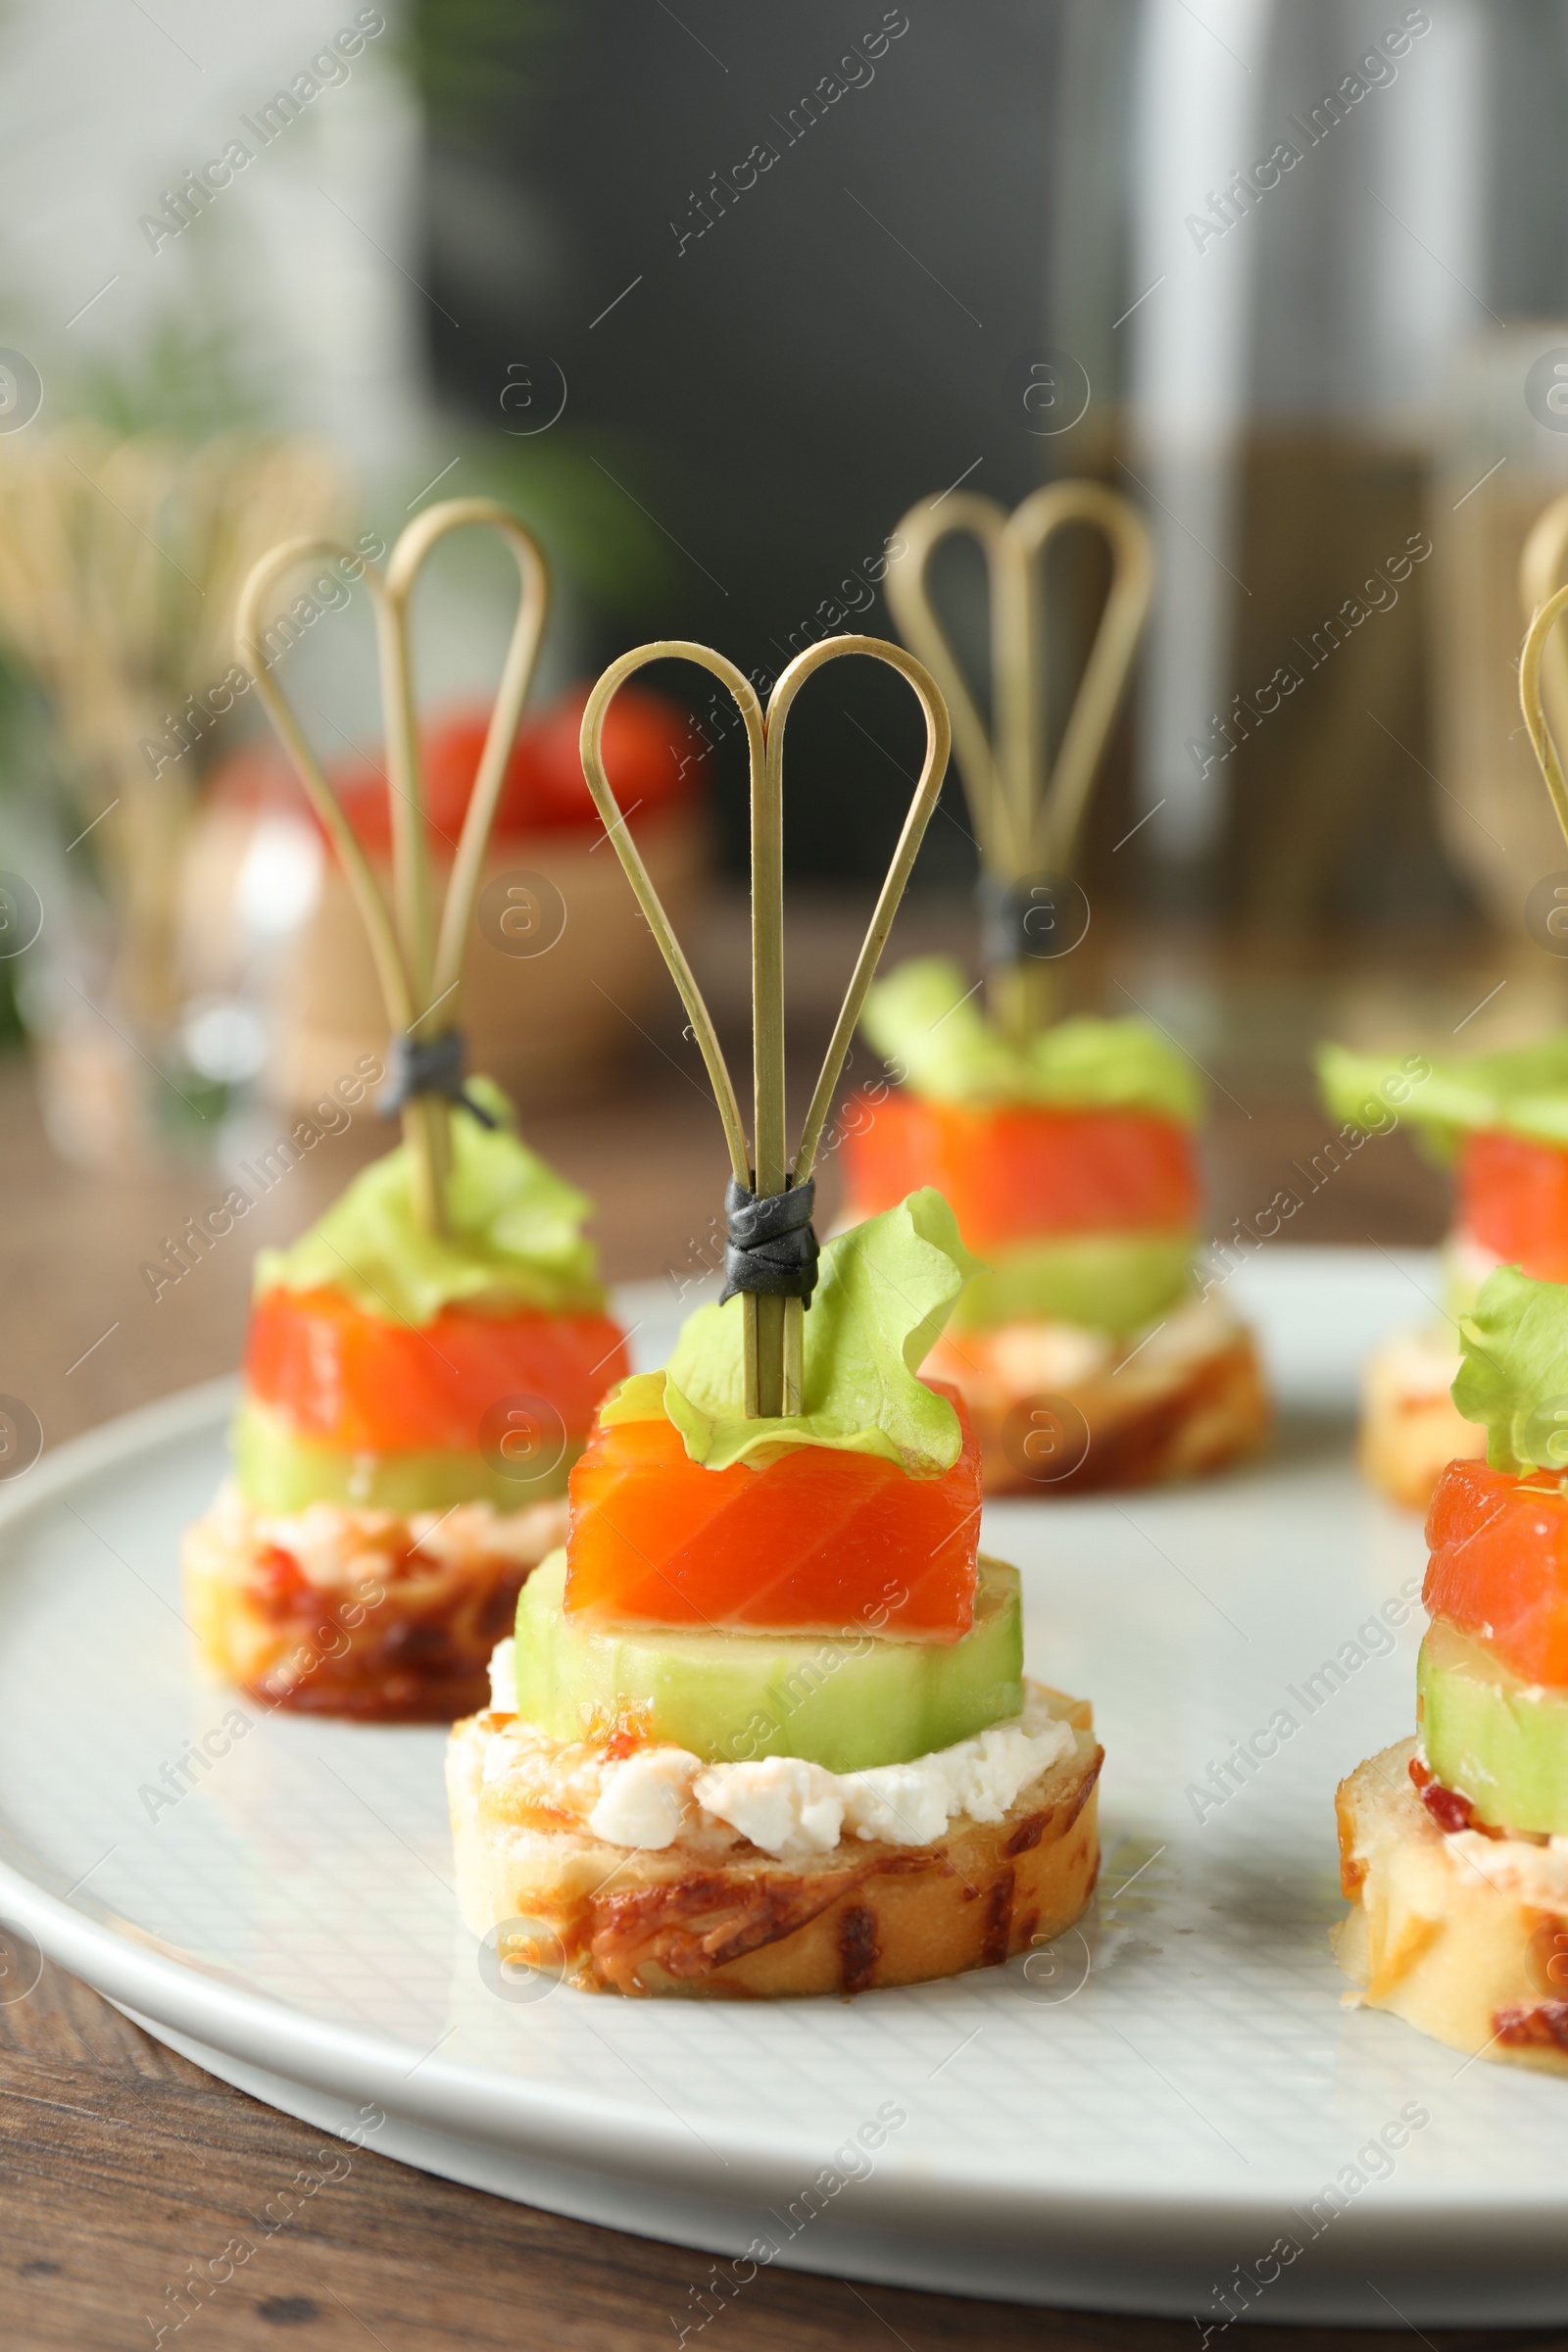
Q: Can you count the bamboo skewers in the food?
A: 5